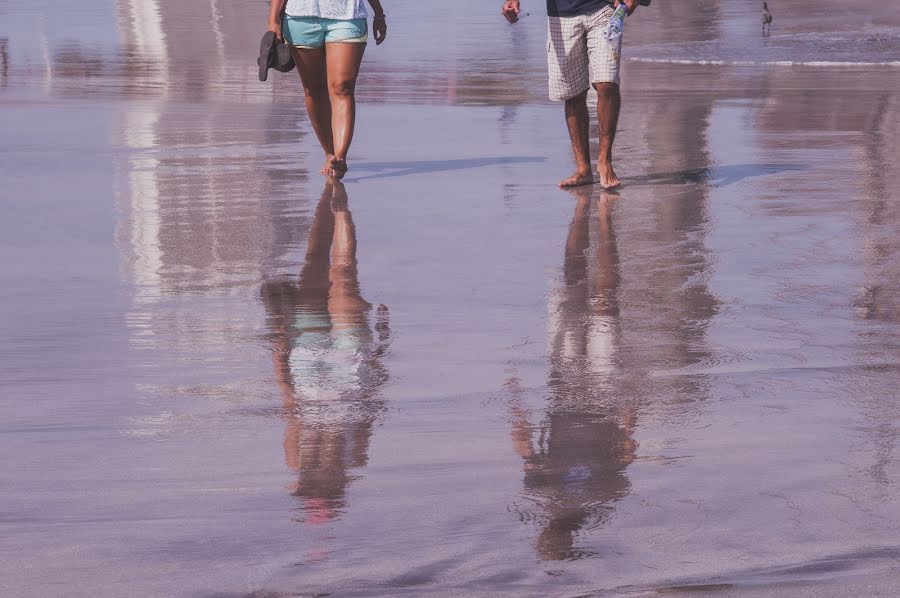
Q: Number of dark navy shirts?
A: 1